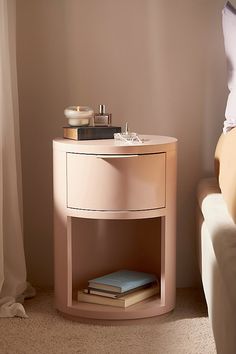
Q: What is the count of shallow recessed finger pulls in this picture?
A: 1